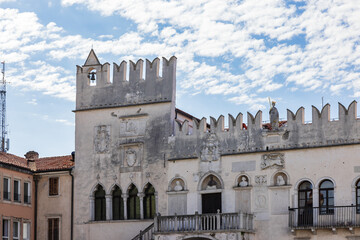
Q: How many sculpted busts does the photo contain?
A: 4